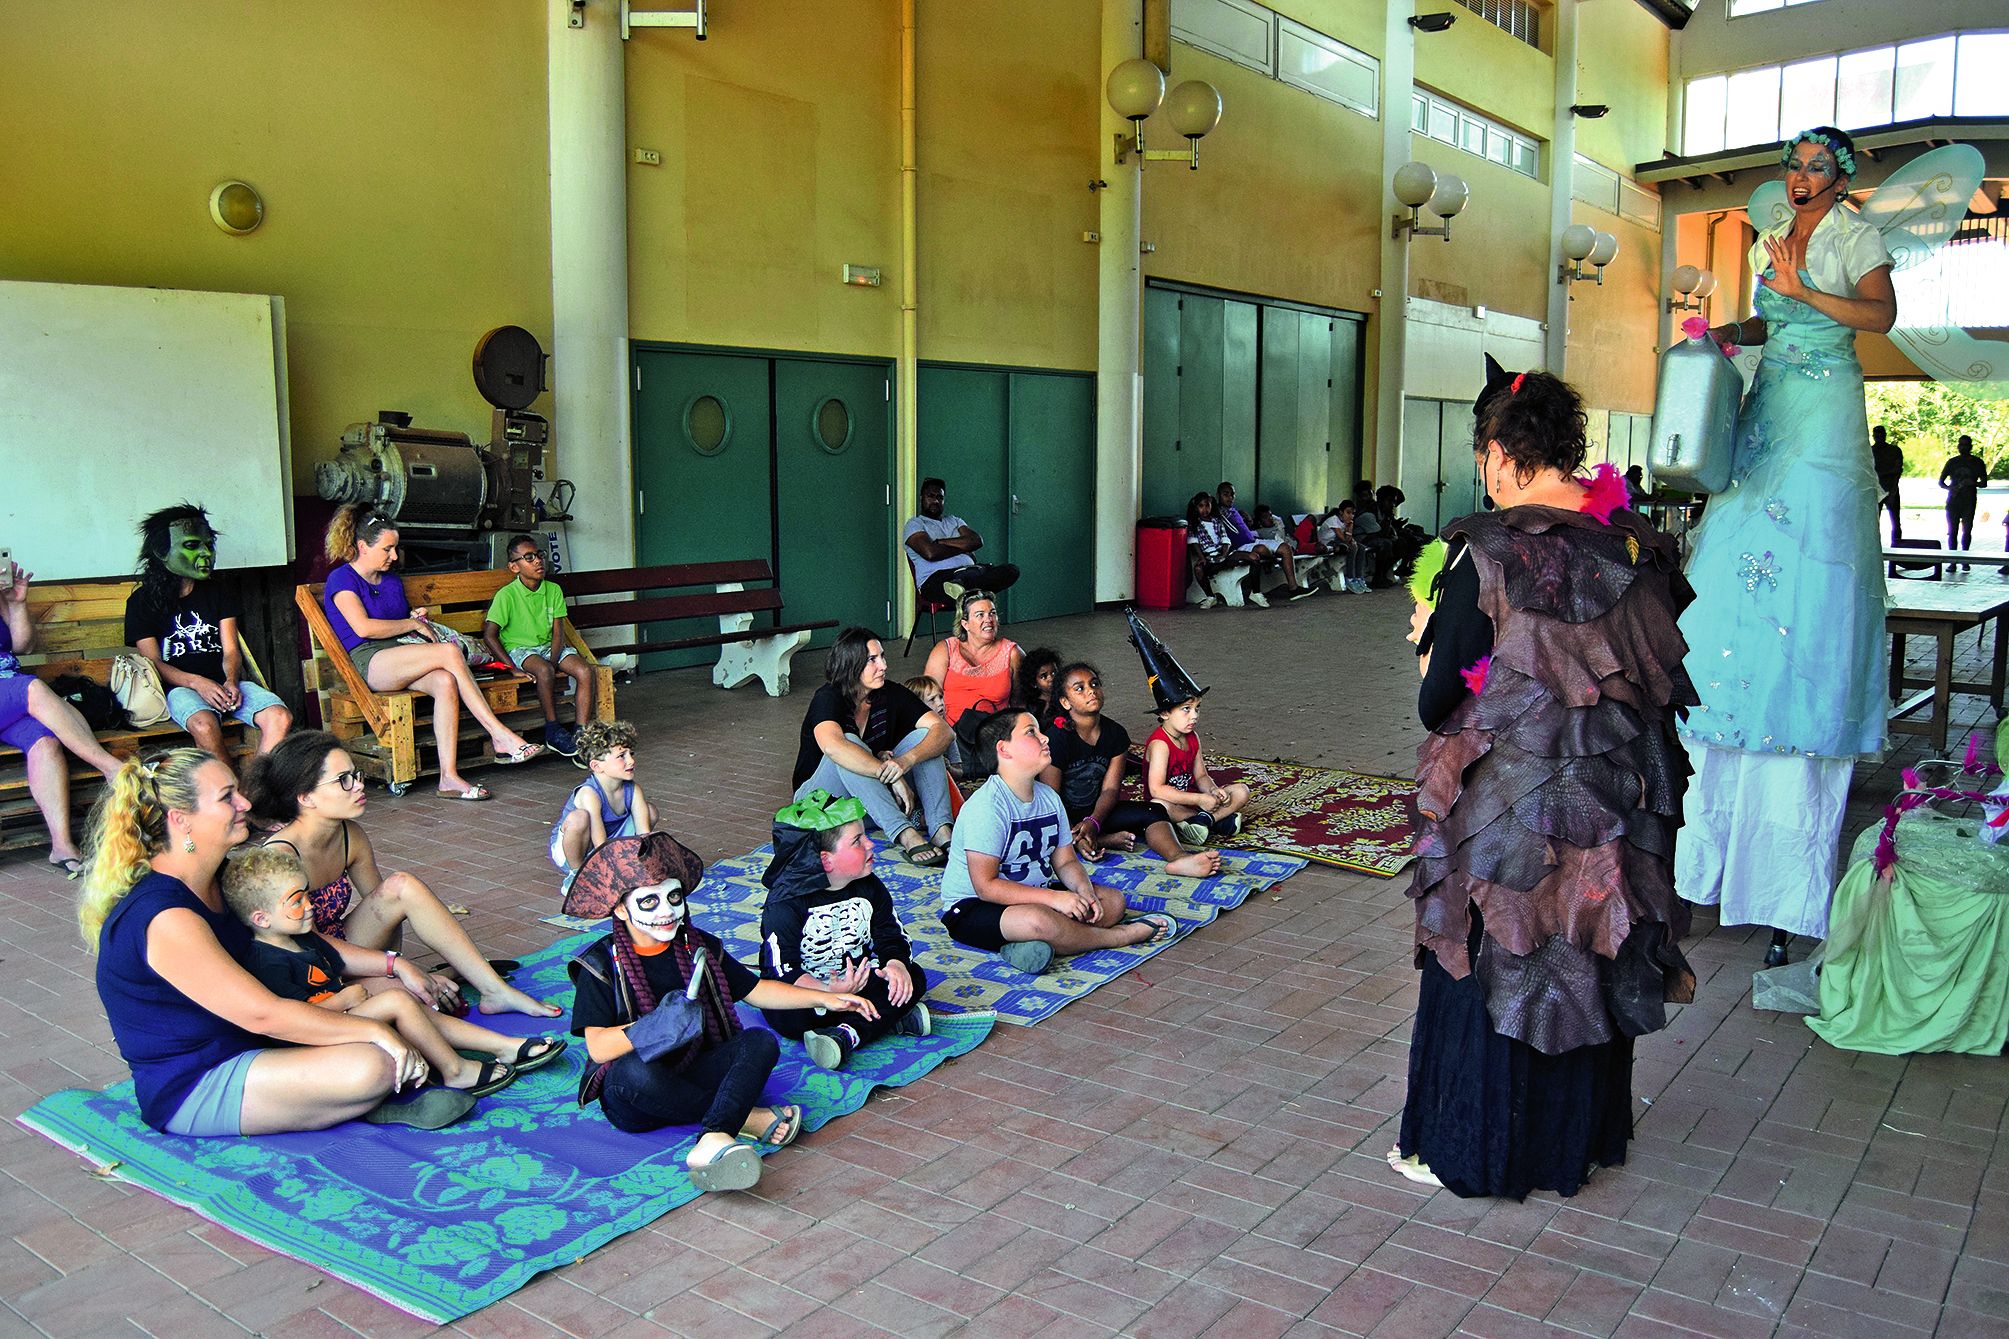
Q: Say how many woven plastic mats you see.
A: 3